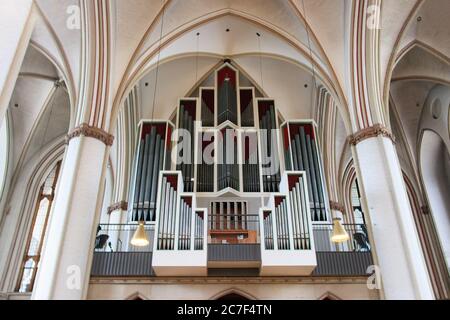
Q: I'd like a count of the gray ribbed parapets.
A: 3